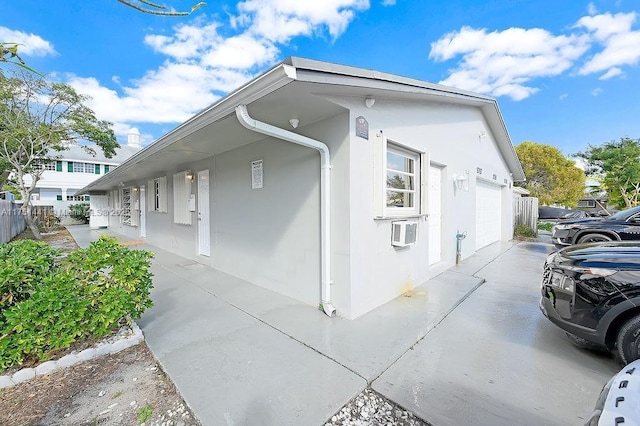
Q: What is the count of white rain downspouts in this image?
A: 1